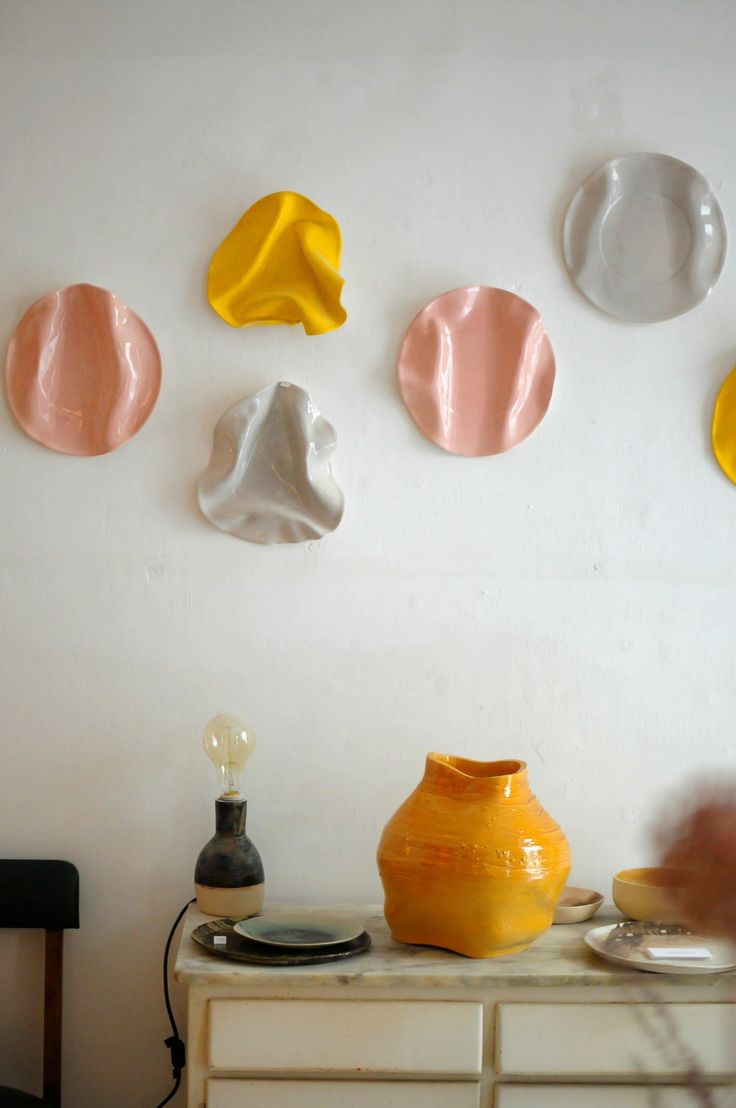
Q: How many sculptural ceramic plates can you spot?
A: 6